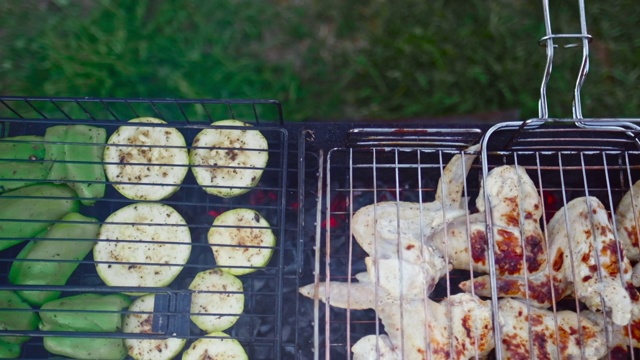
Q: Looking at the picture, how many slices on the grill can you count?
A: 7